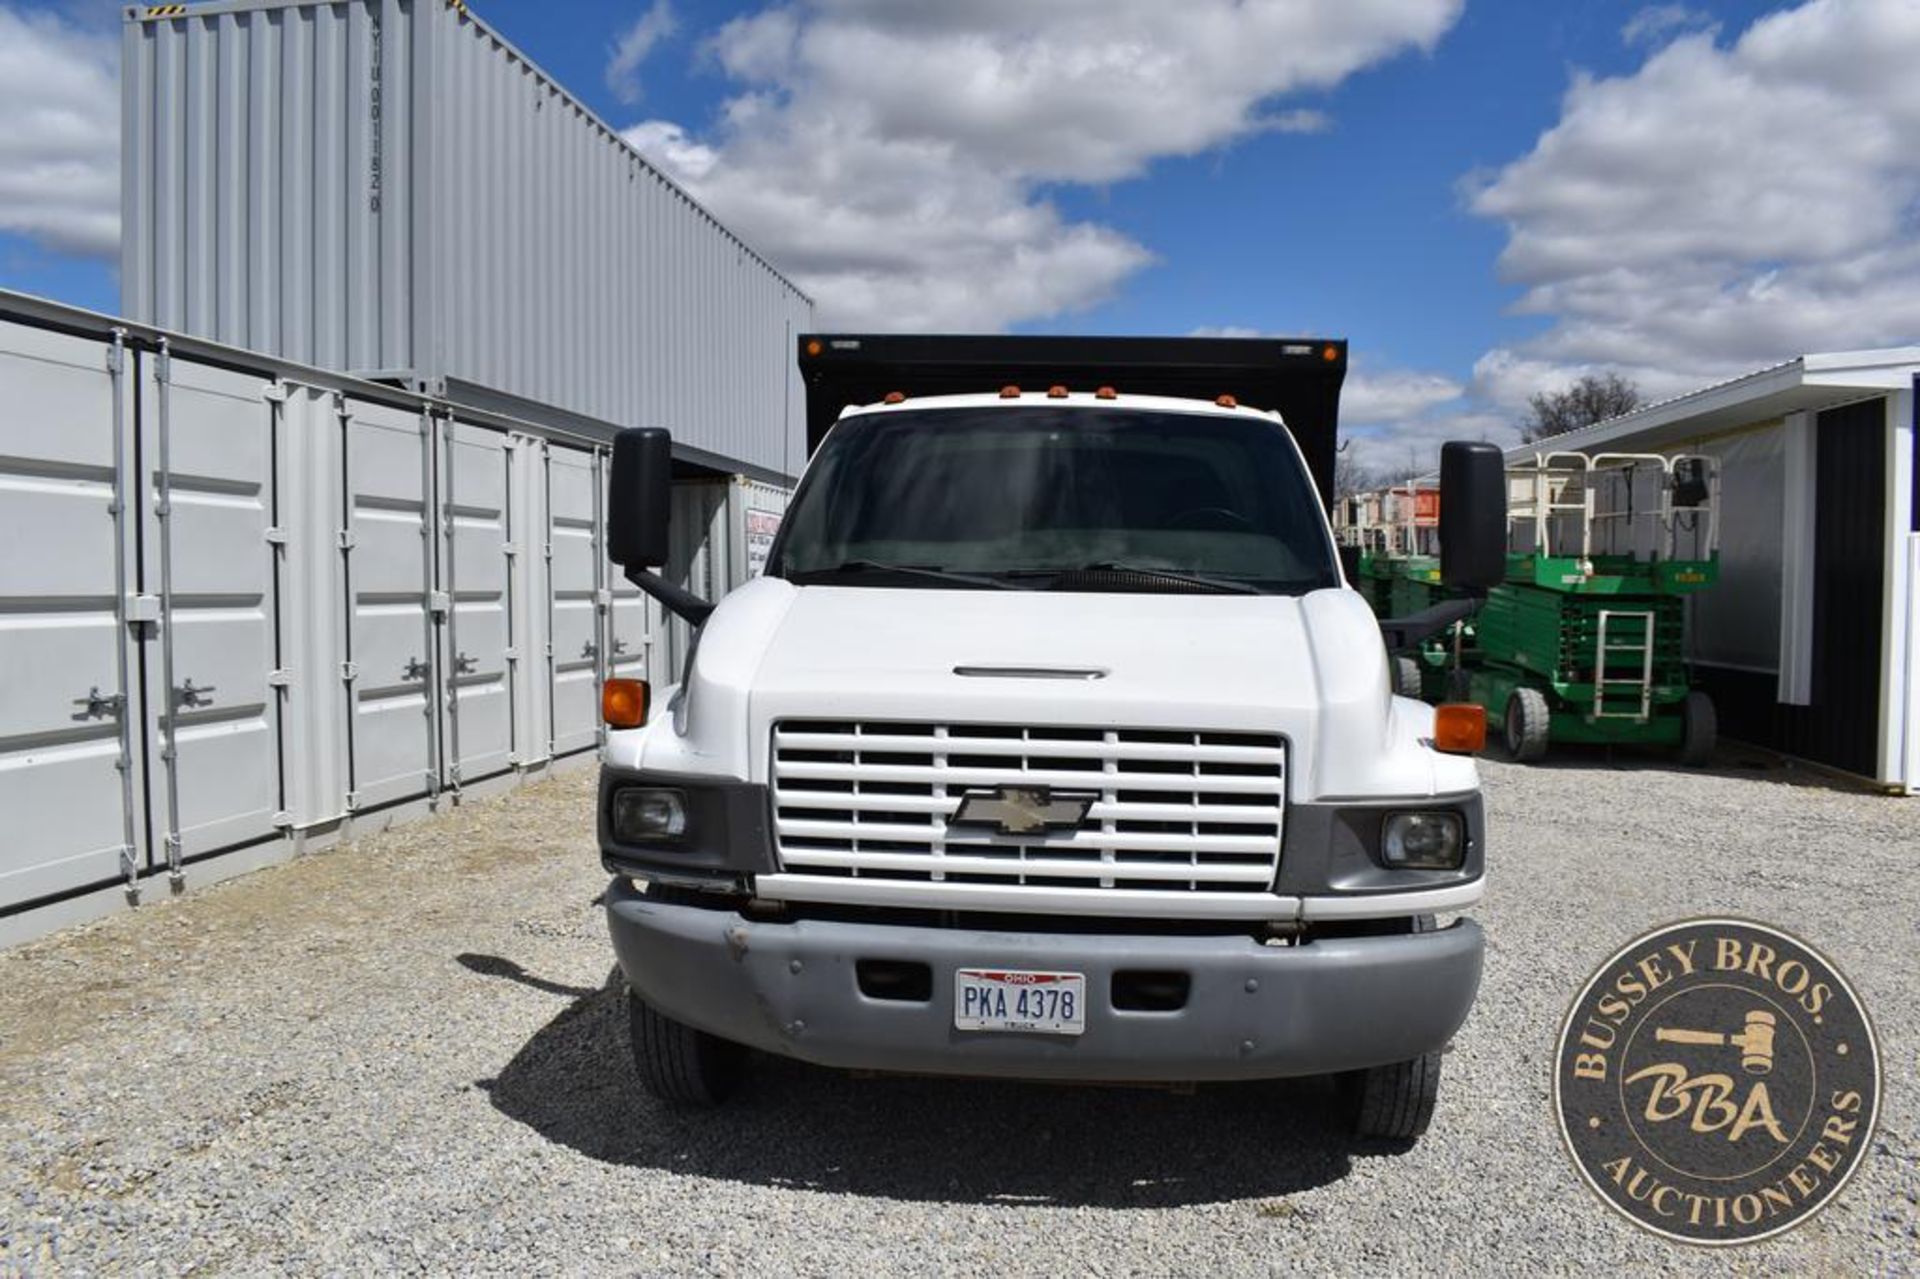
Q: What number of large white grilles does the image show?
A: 1